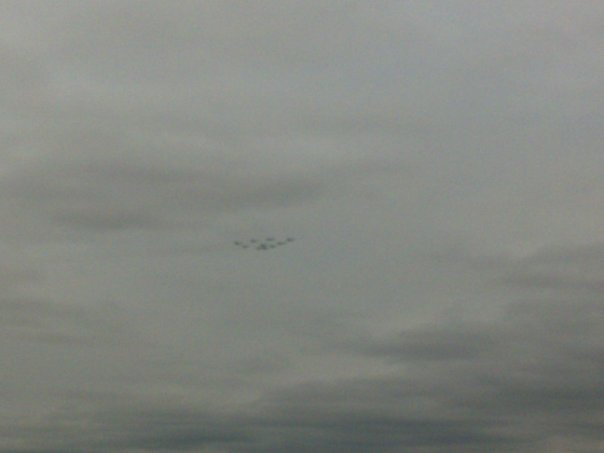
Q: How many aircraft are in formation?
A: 9